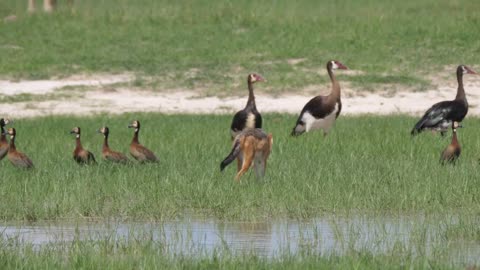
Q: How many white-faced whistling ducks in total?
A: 6